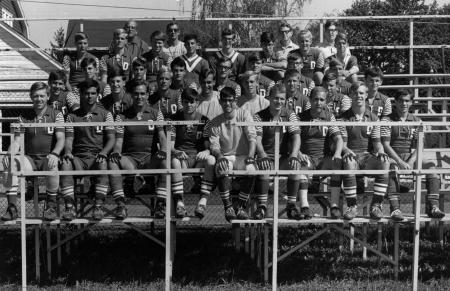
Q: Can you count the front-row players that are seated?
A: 9